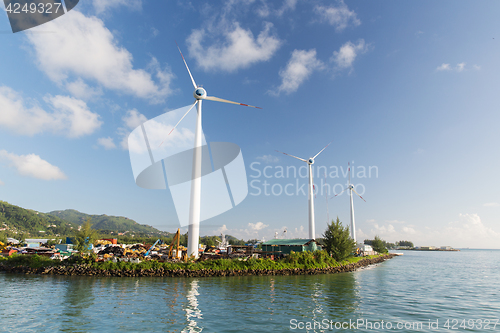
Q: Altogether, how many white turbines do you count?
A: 3